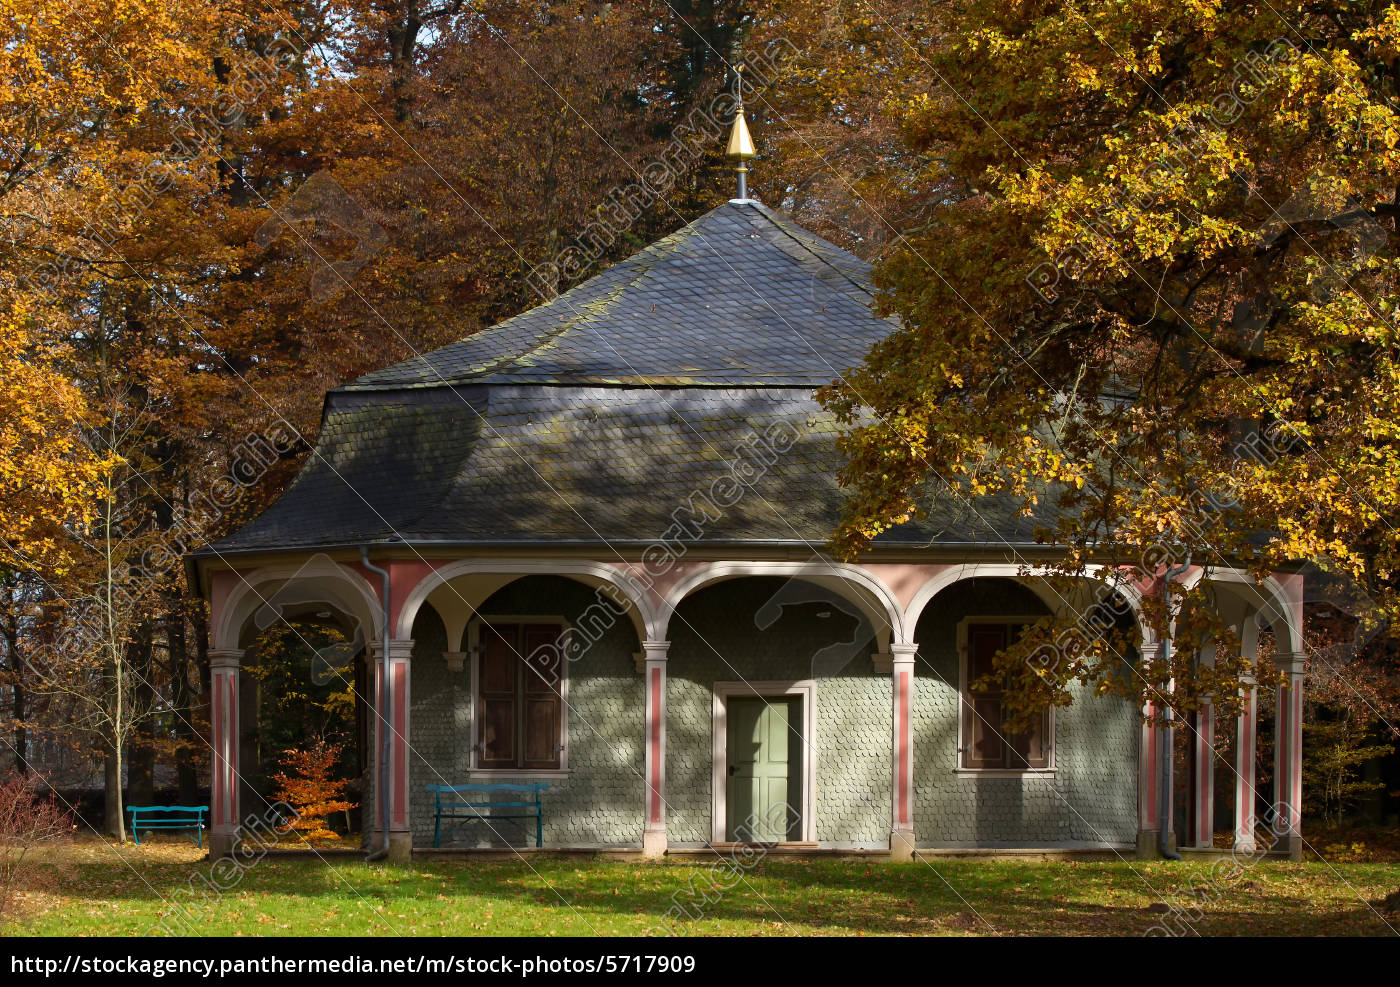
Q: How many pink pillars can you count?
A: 8